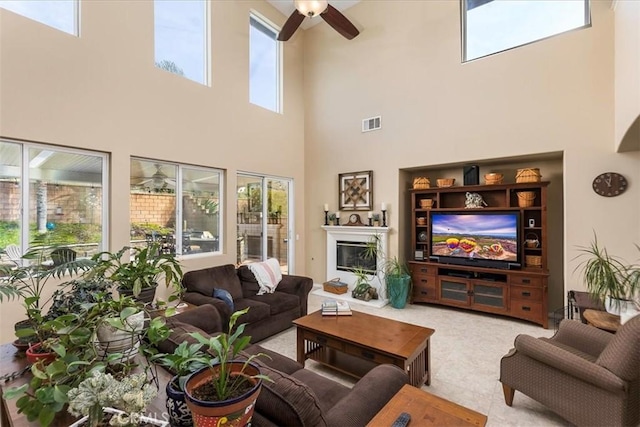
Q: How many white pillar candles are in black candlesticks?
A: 4